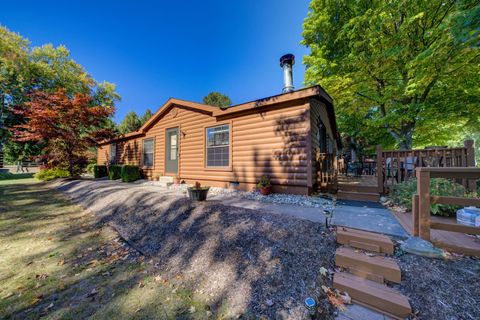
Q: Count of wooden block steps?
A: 3